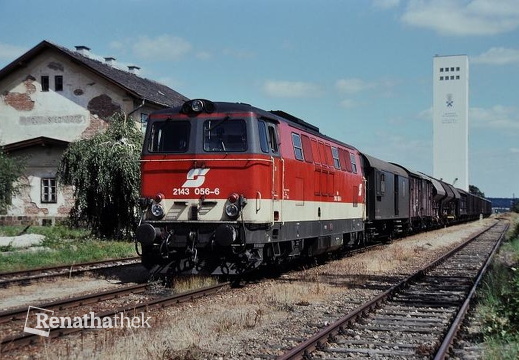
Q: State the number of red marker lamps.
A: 2